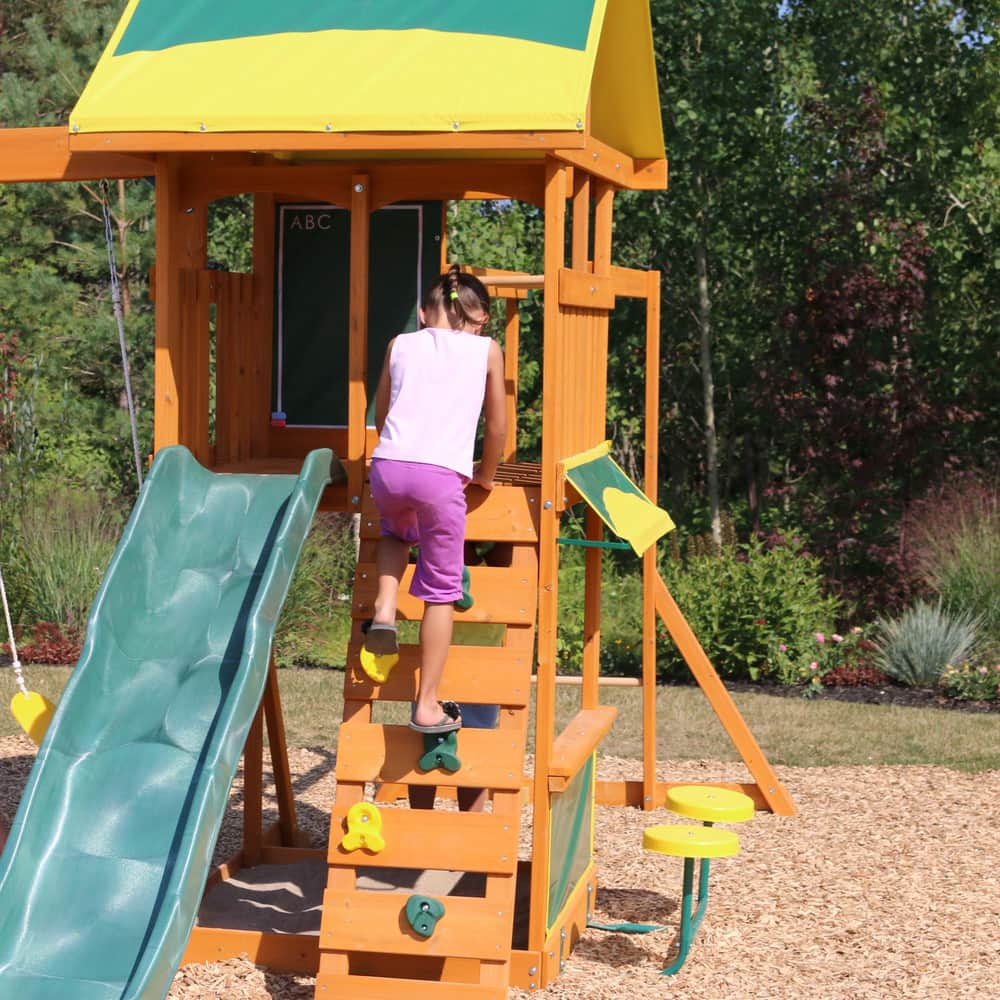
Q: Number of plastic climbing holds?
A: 5